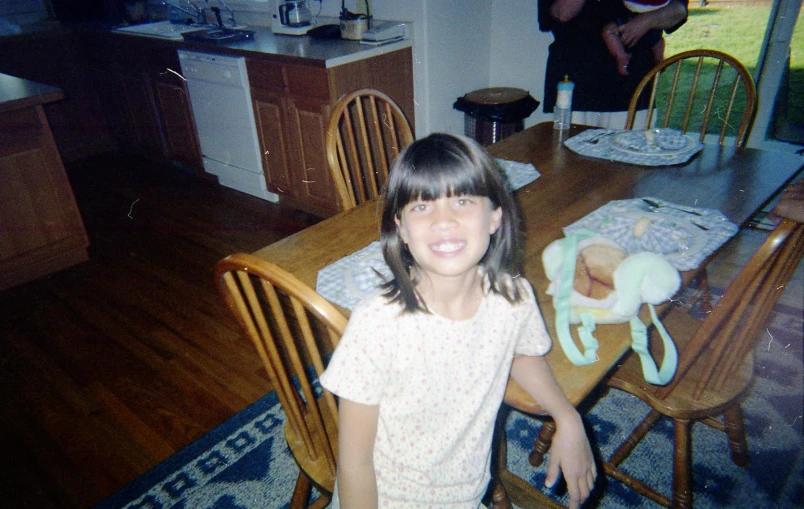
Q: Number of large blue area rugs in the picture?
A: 1